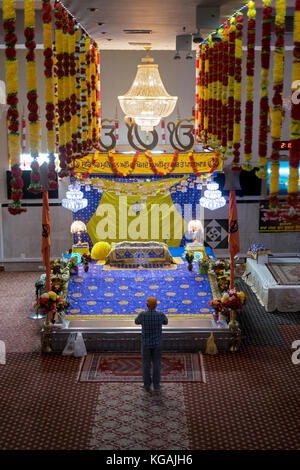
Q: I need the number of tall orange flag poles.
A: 2